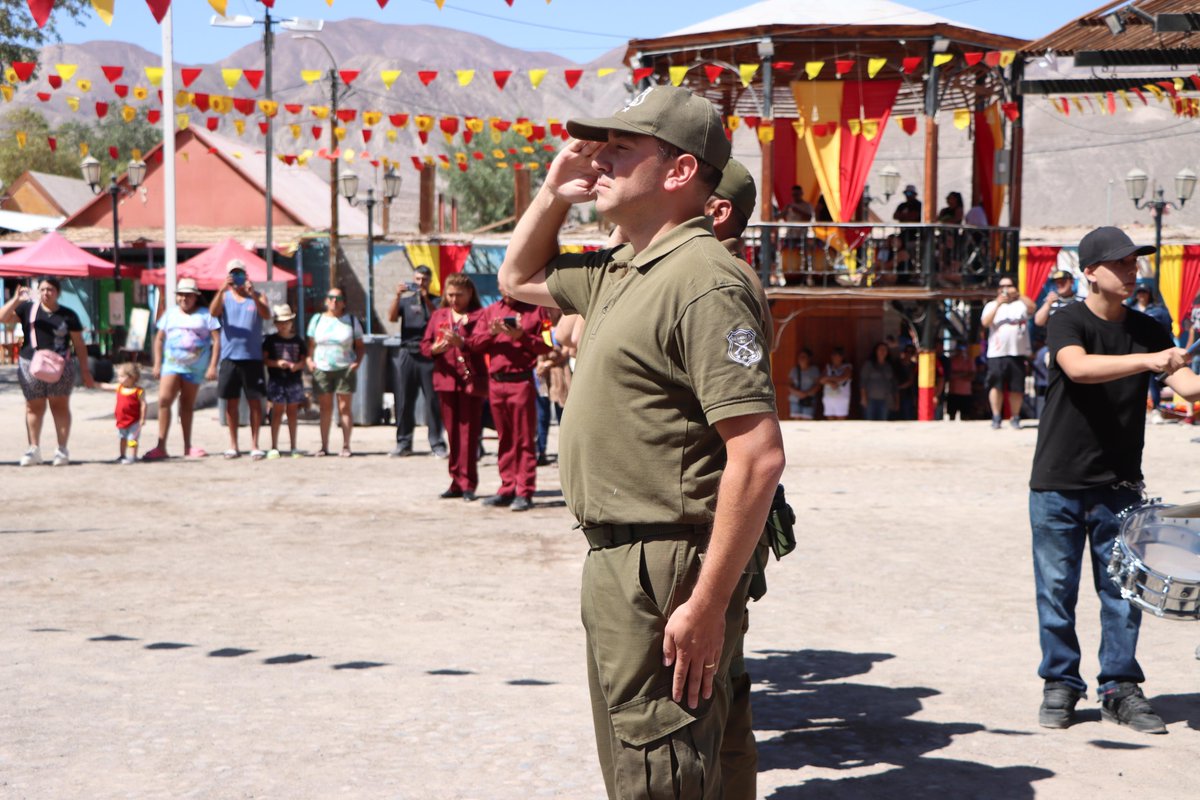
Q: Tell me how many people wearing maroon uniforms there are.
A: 2